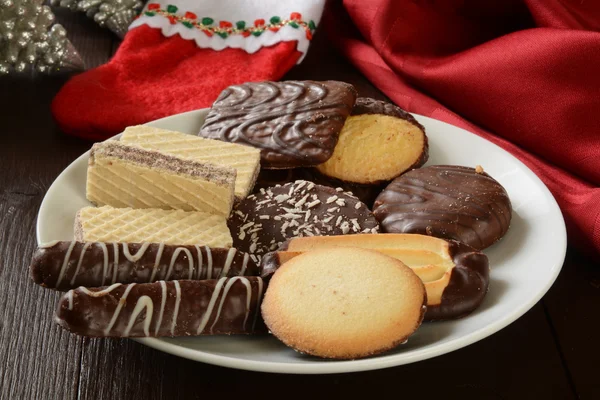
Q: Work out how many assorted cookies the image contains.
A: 11